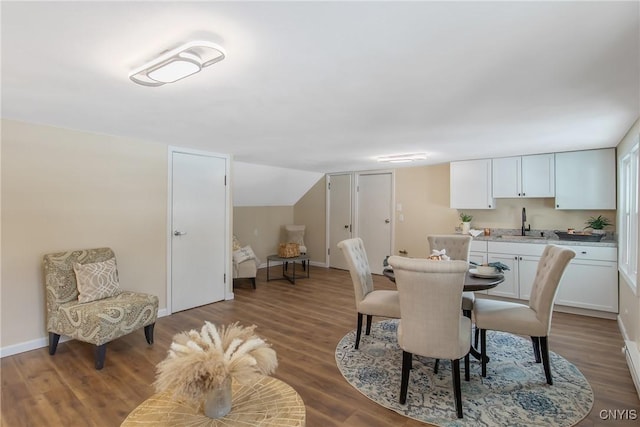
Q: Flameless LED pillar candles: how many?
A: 0